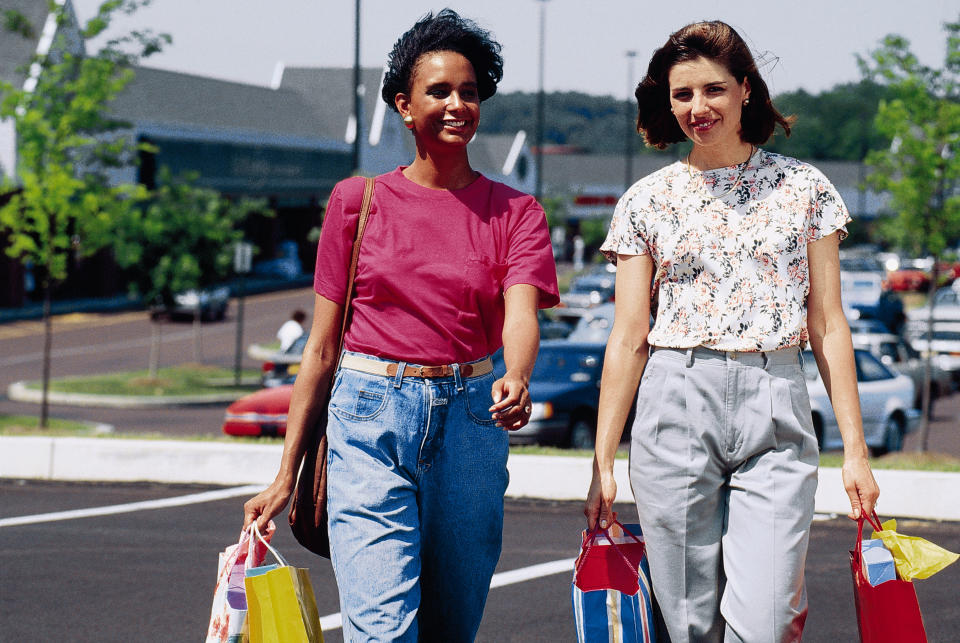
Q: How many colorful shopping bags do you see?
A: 4